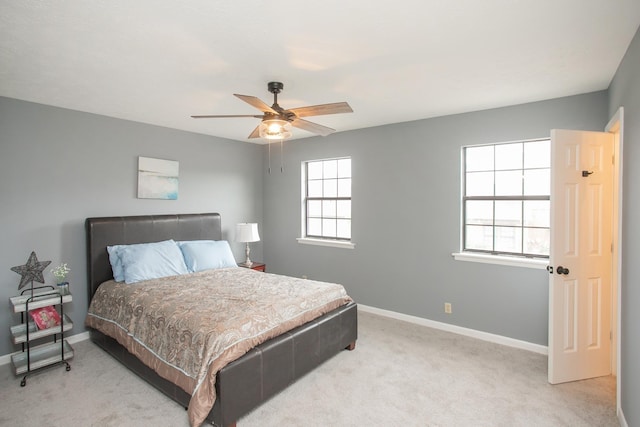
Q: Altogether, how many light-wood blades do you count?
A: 5